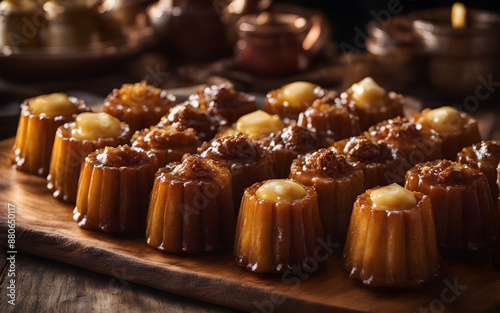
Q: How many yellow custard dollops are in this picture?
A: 8